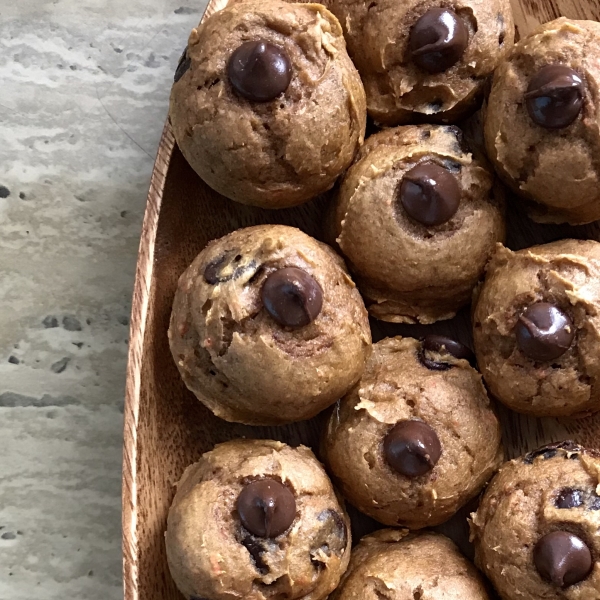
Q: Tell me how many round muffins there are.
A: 10